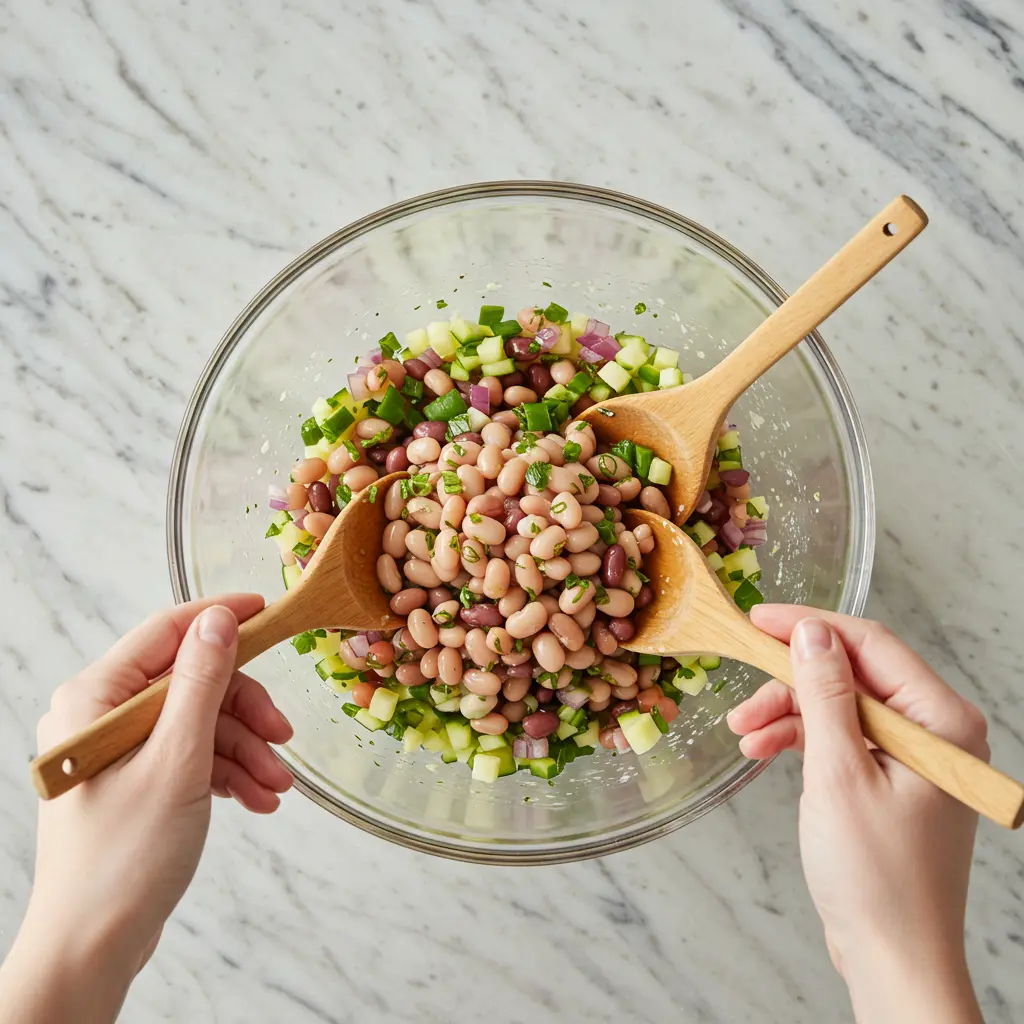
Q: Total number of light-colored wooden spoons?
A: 3